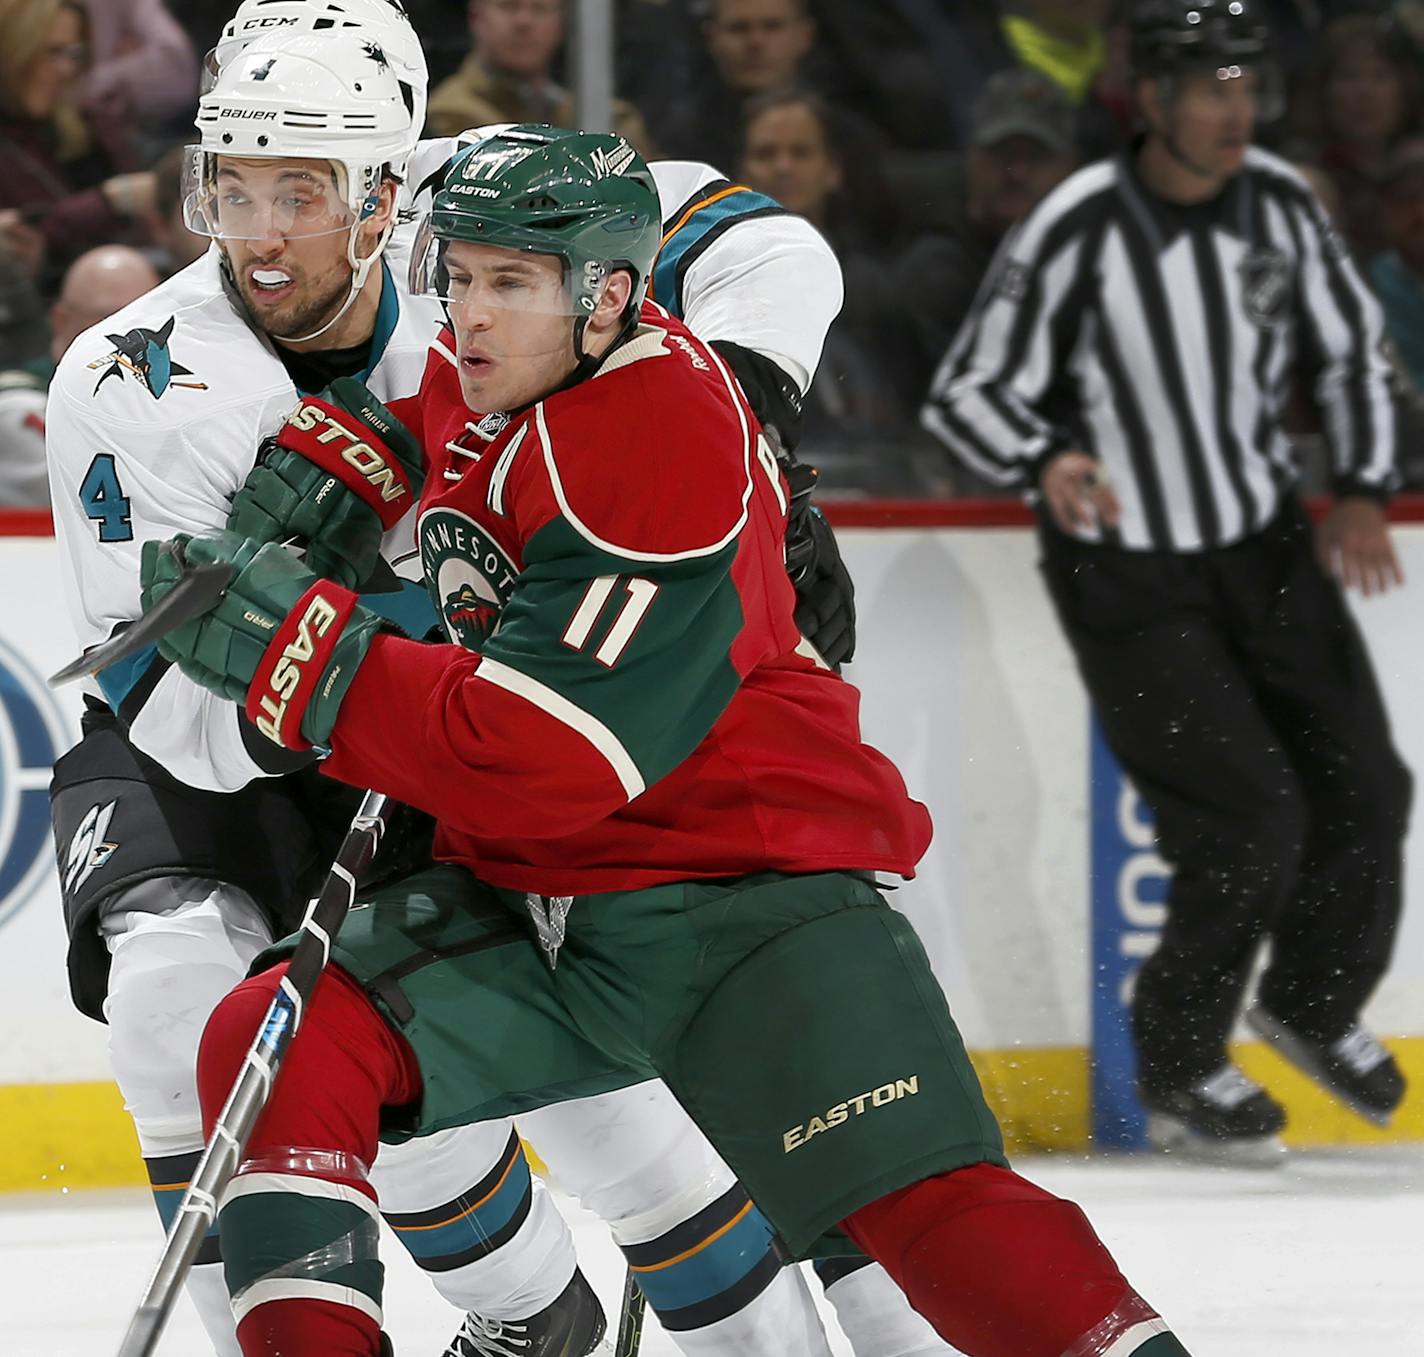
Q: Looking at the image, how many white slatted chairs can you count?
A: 0